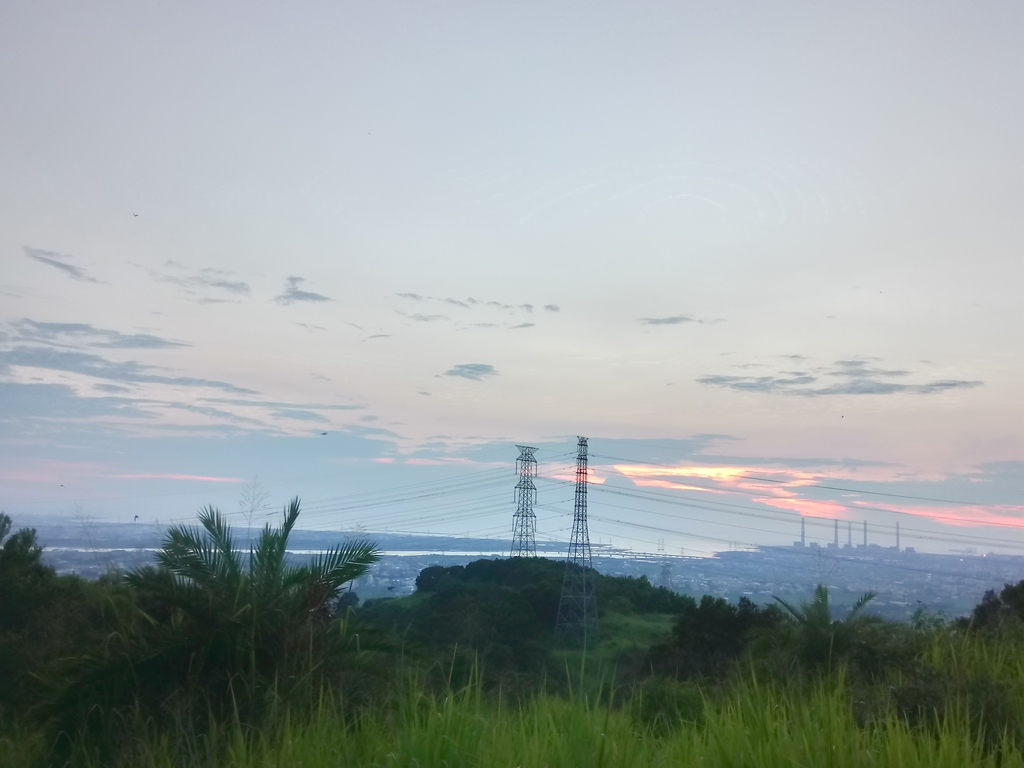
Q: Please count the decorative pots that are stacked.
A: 0